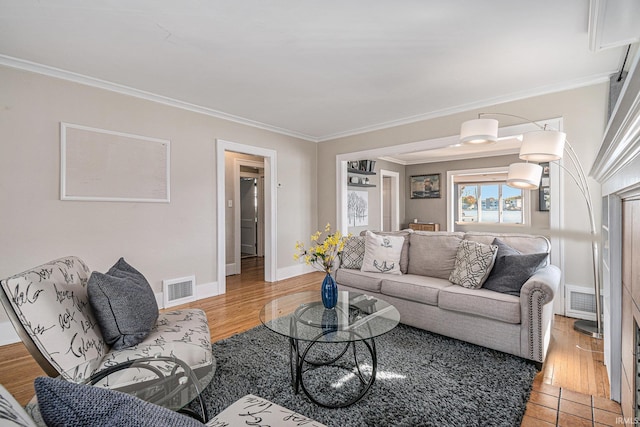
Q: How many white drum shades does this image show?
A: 3